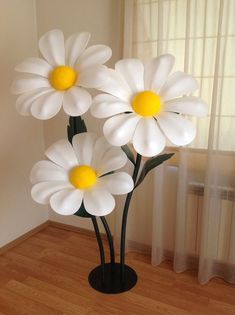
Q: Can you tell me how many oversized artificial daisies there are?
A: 3